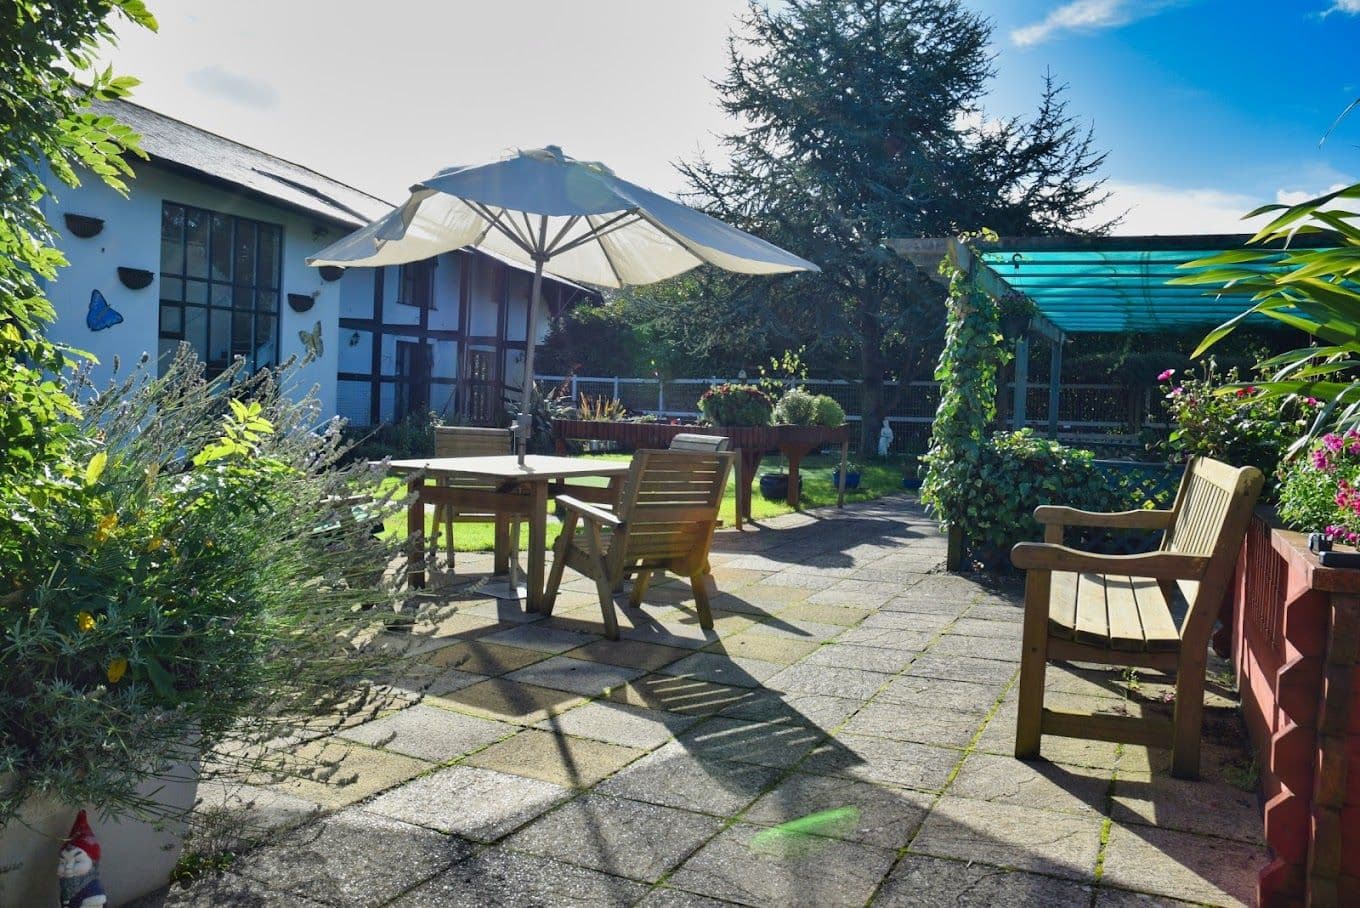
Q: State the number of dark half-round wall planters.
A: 4